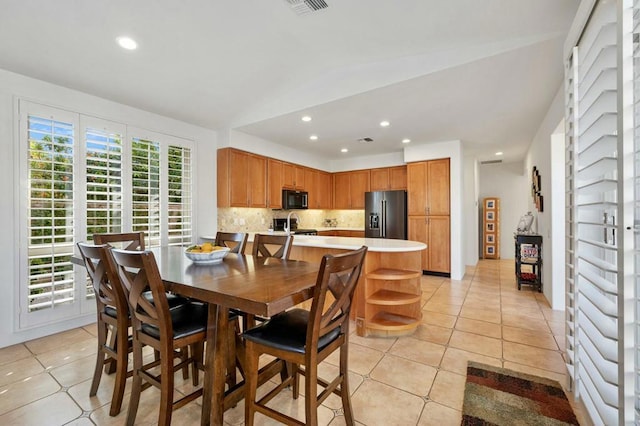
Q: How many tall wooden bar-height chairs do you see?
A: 6